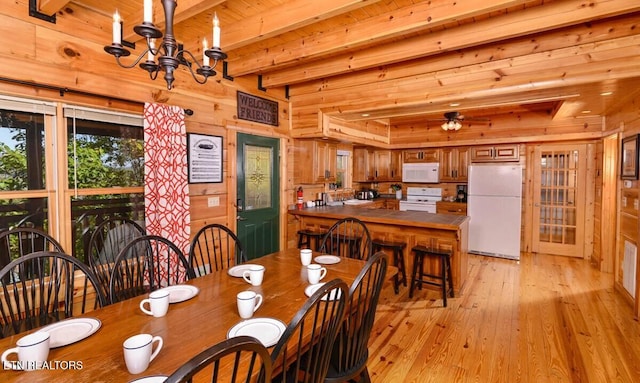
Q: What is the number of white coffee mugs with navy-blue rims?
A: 7